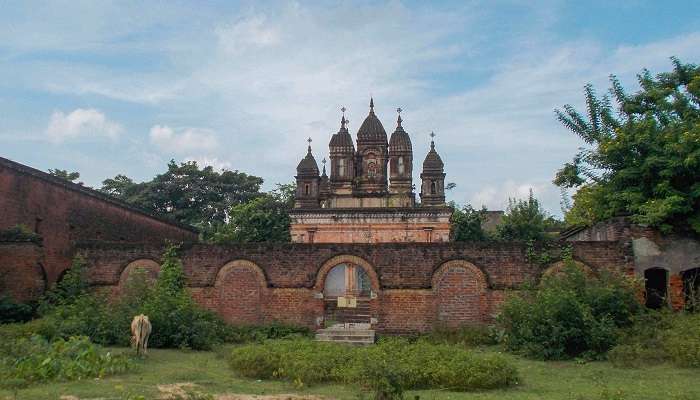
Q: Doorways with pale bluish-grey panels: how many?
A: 1